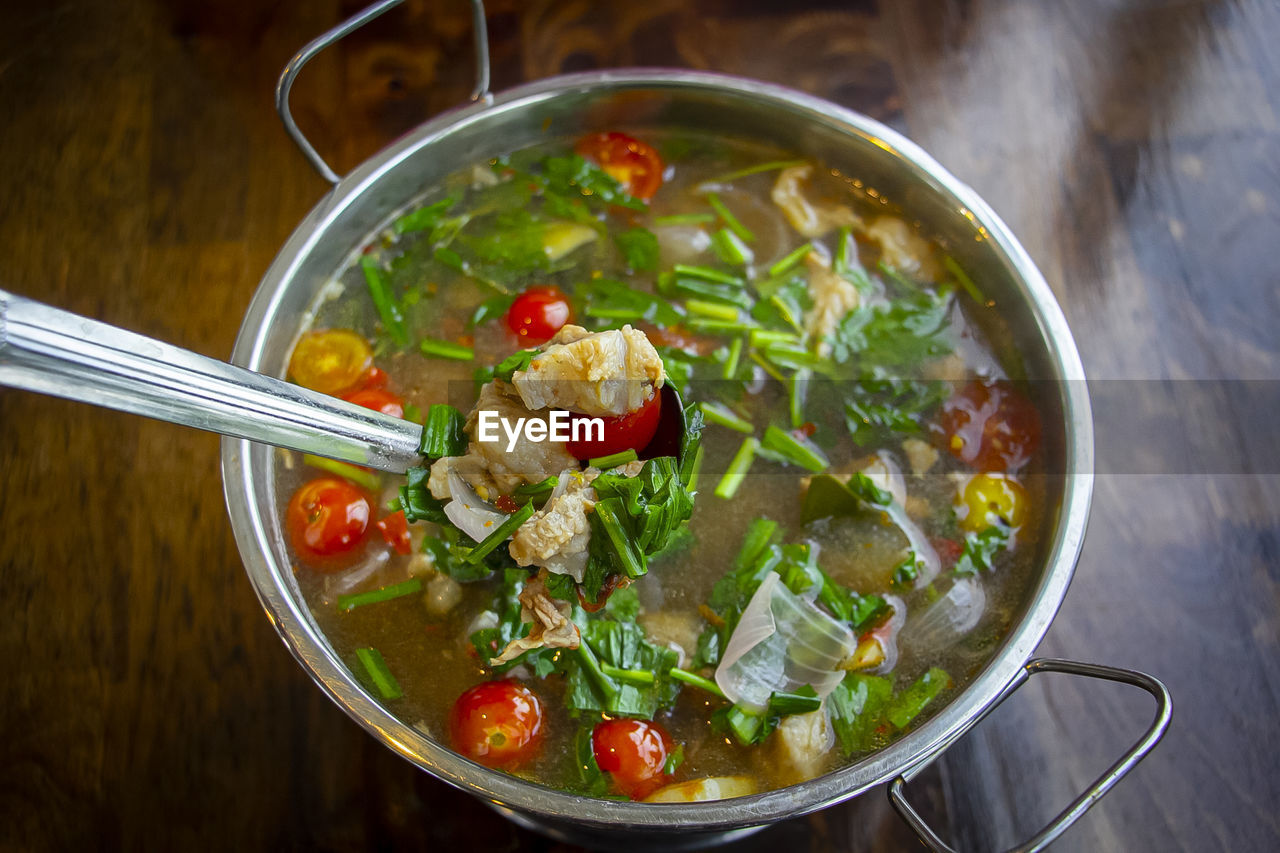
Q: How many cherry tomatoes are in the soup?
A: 10